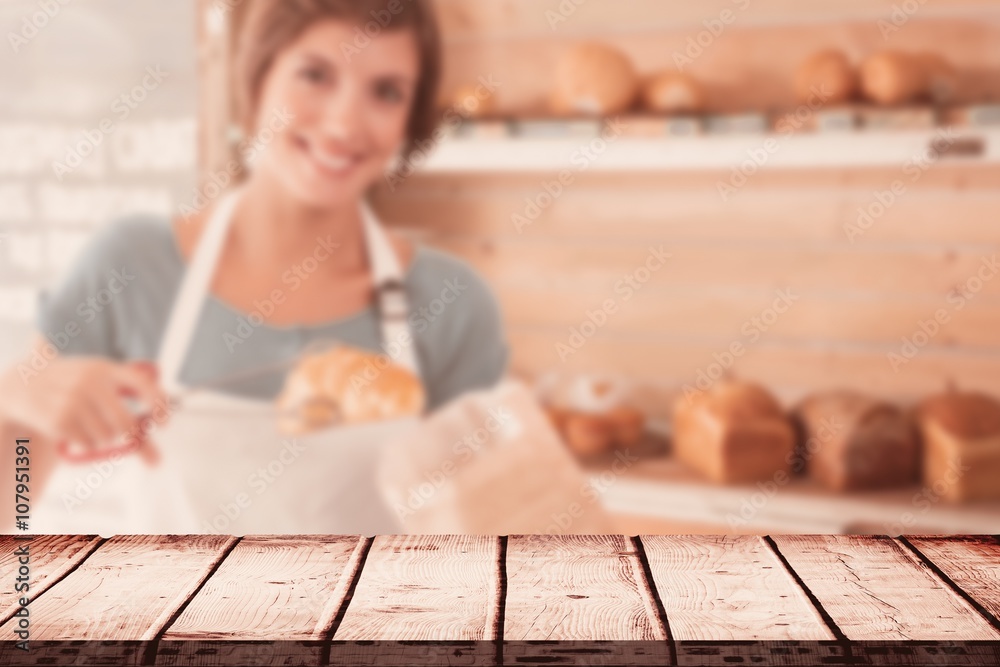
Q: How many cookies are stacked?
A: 0